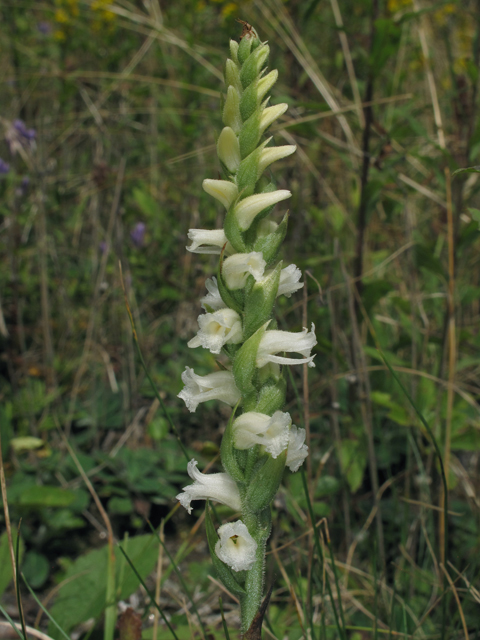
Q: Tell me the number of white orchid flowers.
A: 11